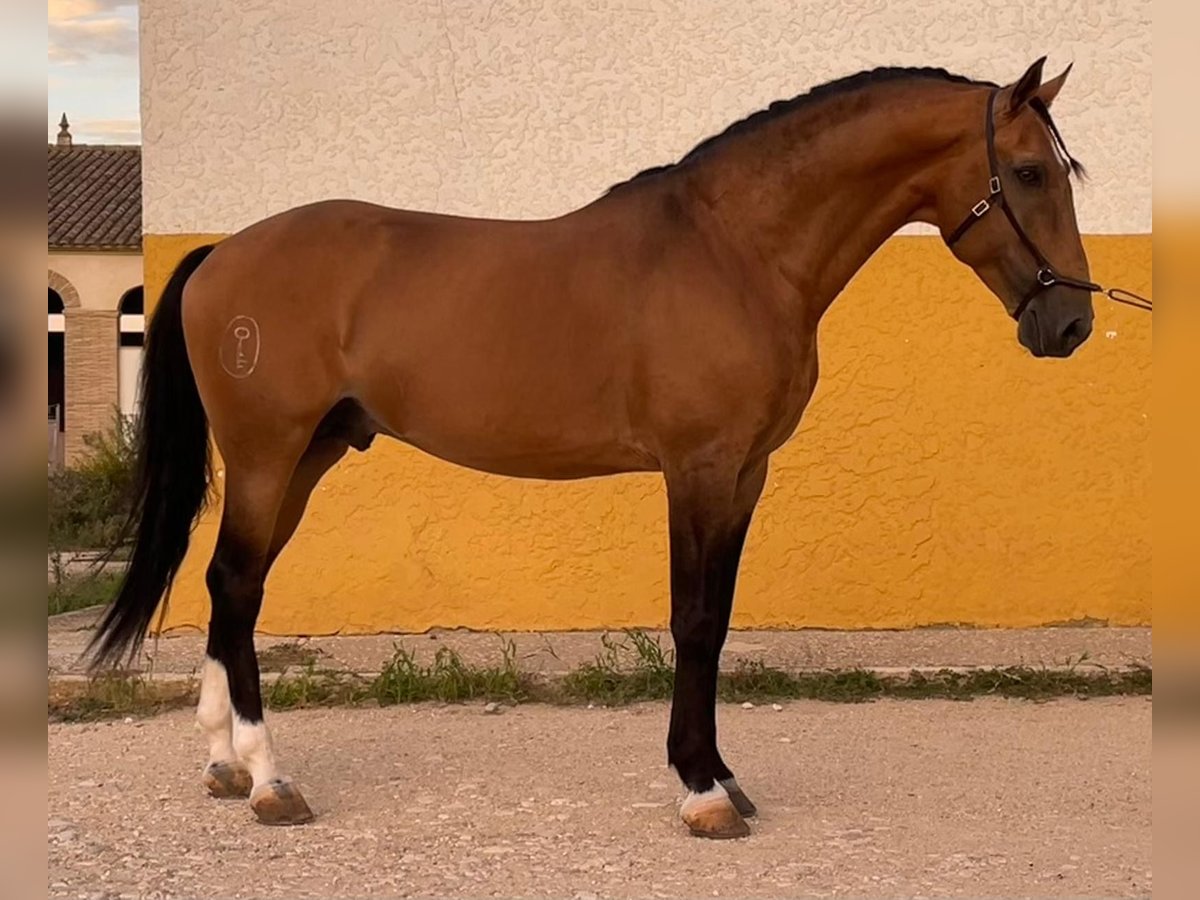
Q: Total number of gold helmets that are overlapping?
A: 0